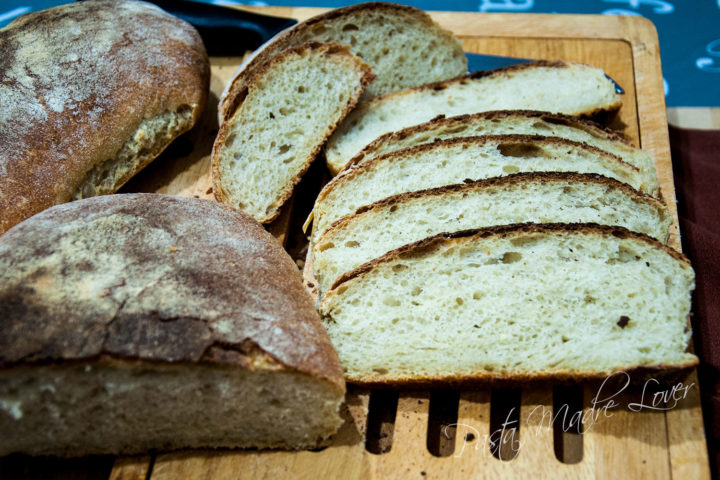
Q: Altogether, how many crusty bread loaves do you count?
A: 2